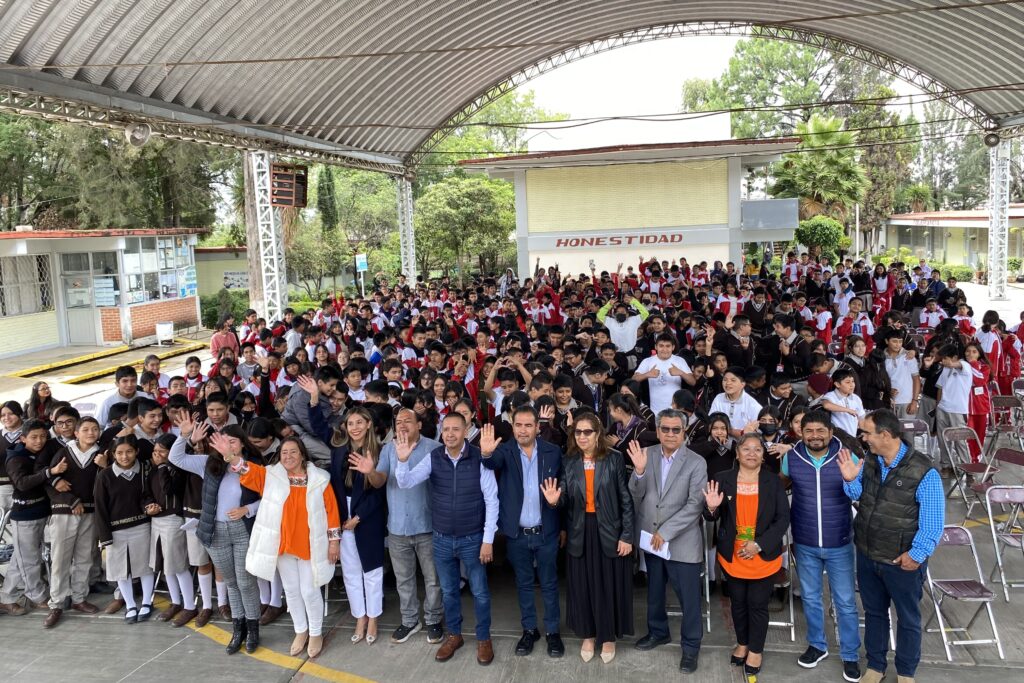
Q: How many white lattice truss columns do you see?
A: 3